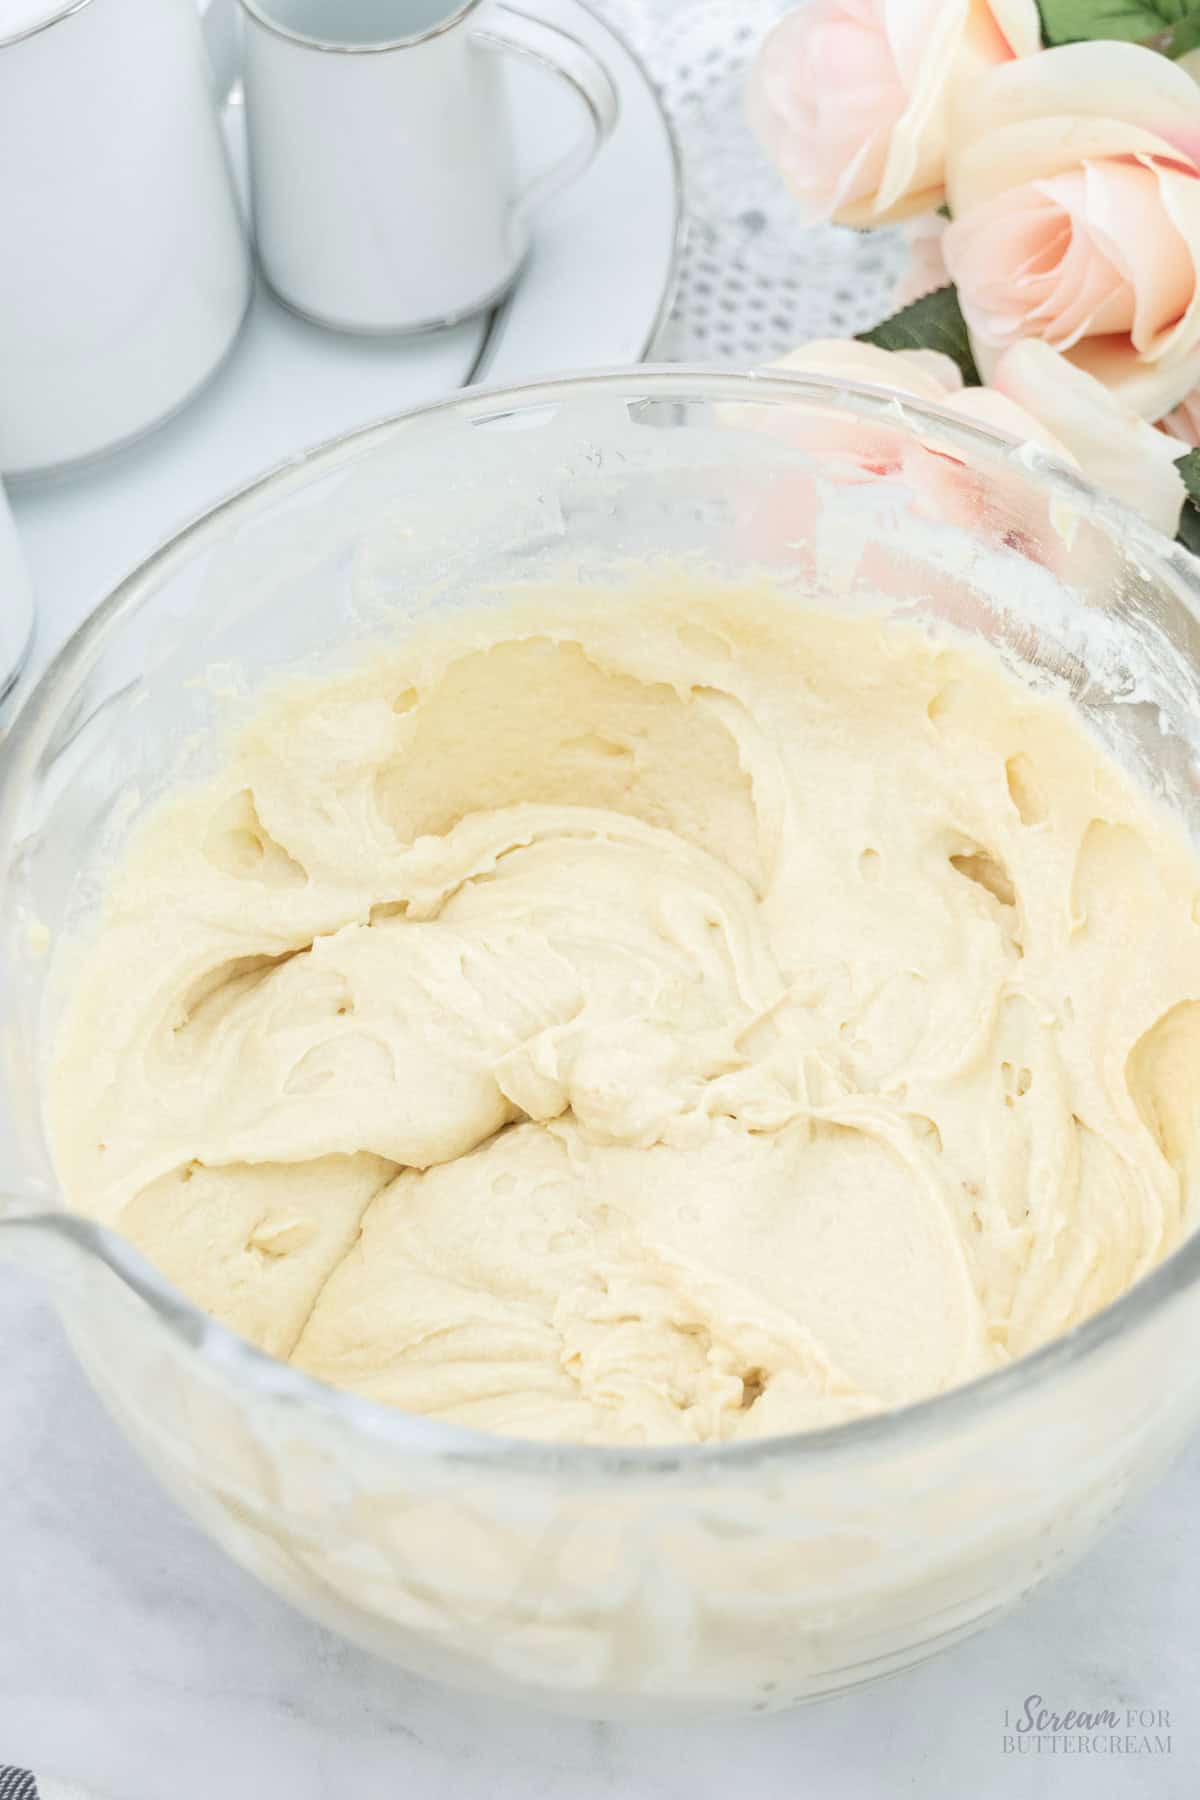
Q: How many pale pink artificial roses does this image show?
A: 3